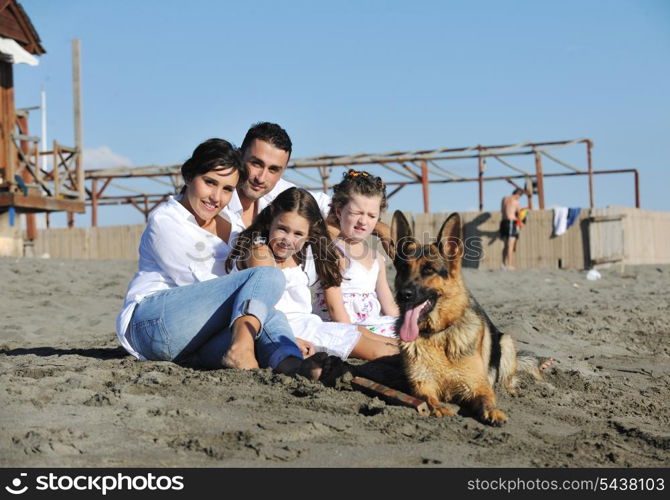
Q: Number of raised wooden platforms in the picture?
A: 1